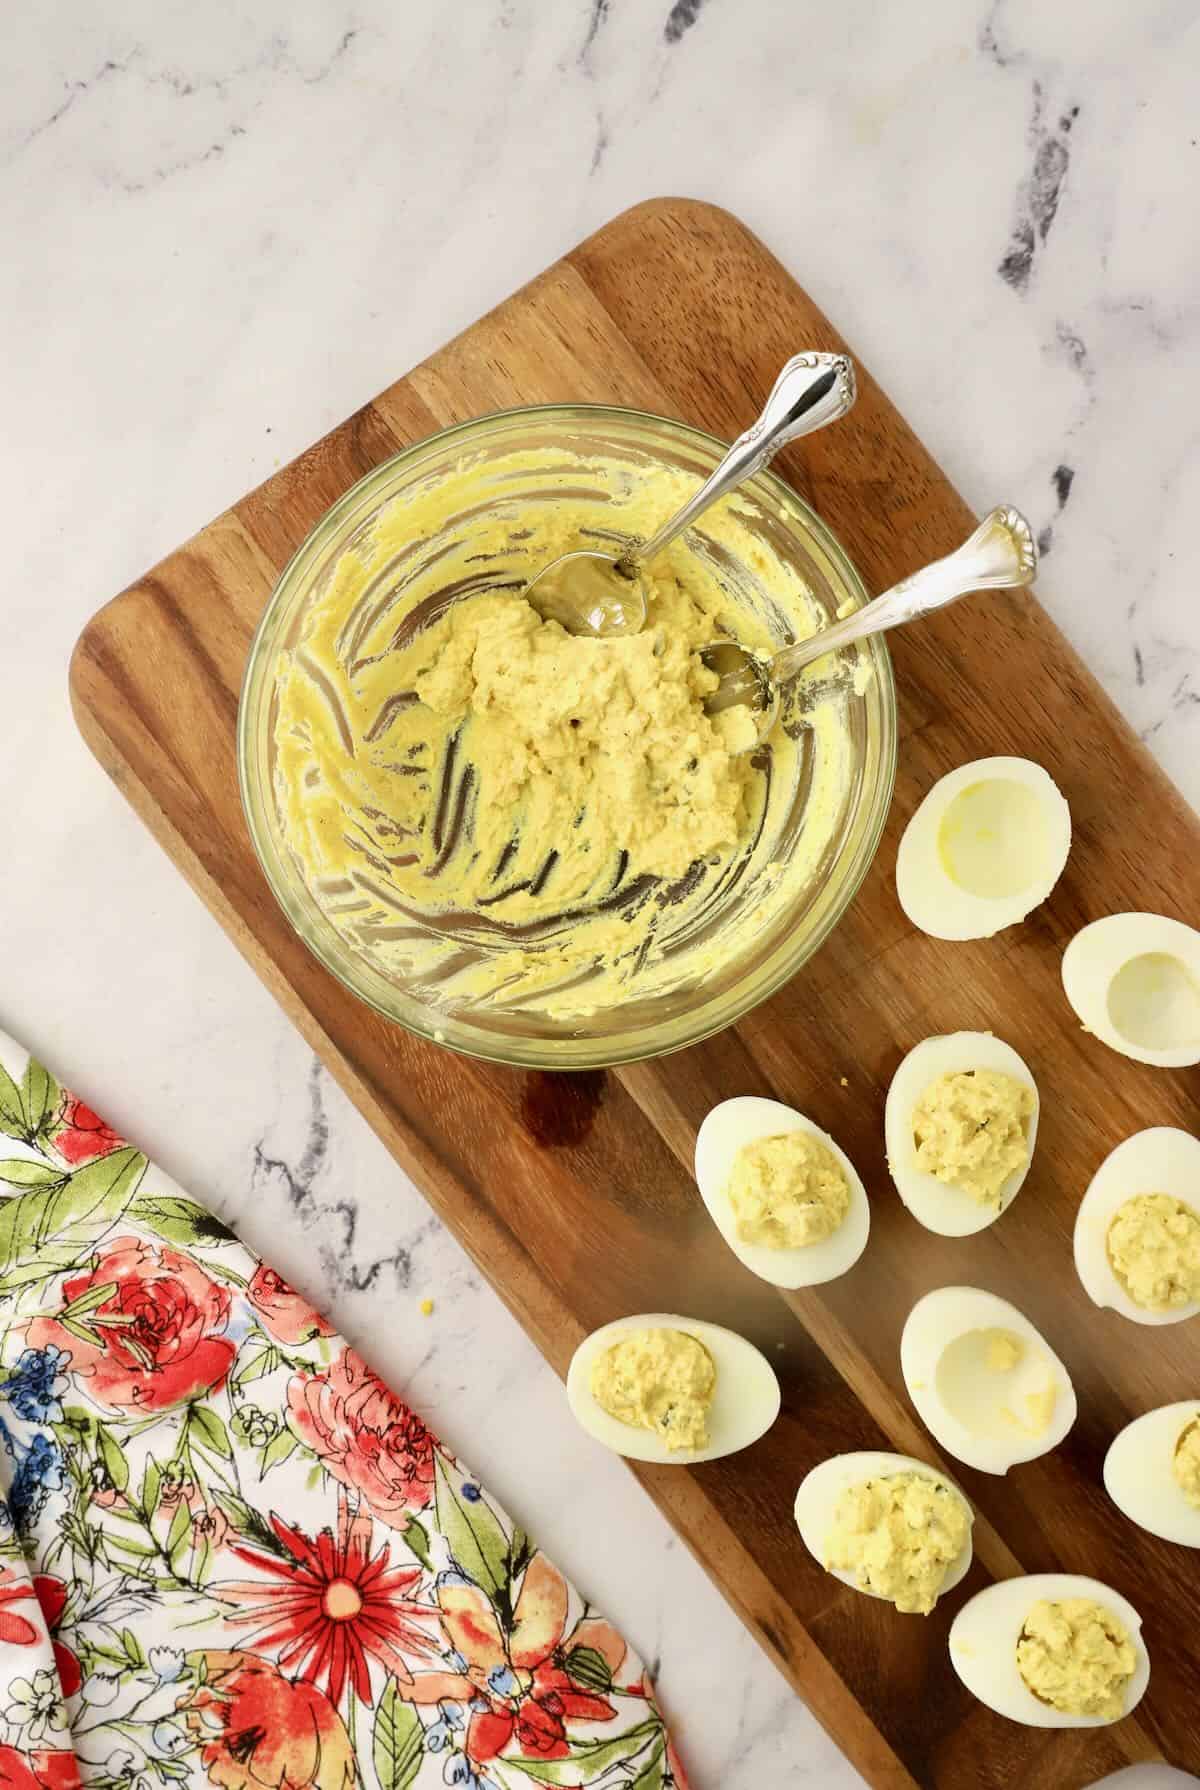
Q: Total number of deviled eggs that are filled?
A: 7